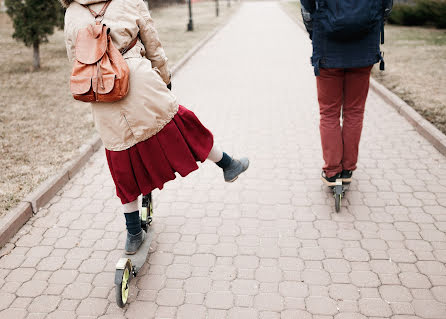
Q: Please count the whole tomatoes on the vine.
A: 0